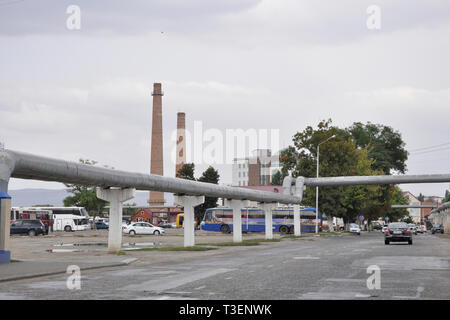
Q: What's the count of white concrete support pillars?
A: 5